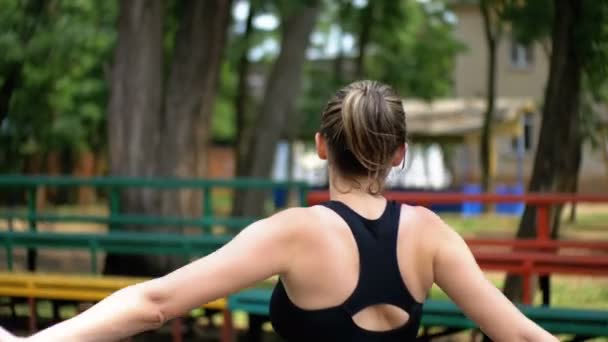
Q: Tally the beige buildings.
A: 1